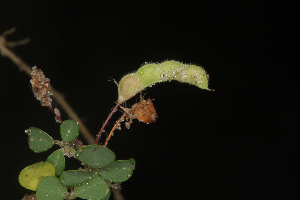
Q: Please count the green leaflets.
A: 8